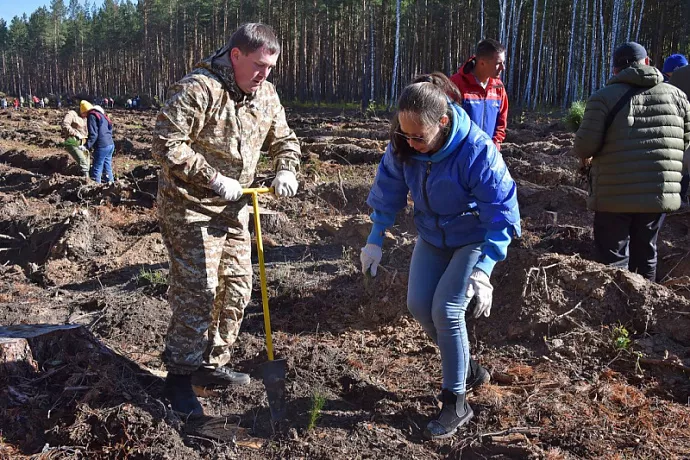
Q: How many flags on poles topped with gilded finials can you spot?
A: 0